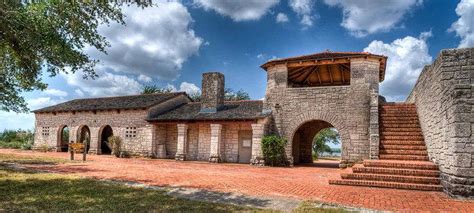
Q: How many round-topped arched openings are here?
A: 4